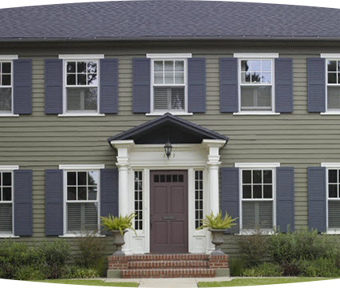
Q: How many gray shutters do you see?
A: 14